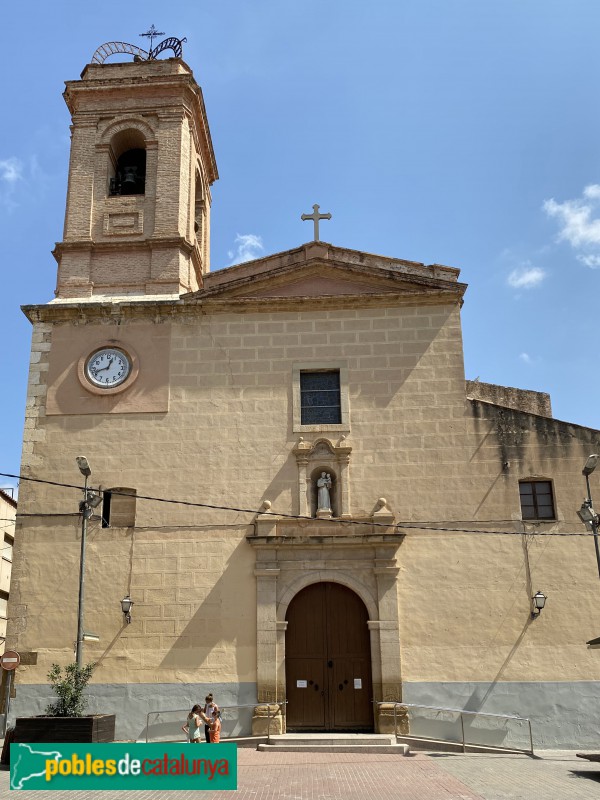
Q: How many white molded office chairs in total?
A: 0